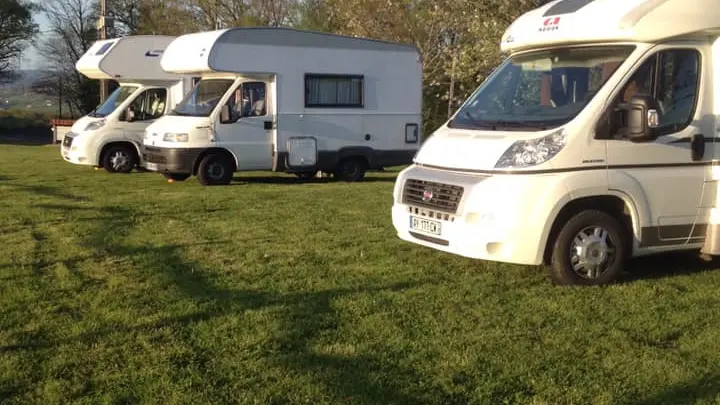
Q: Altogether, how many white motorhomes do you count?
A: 3